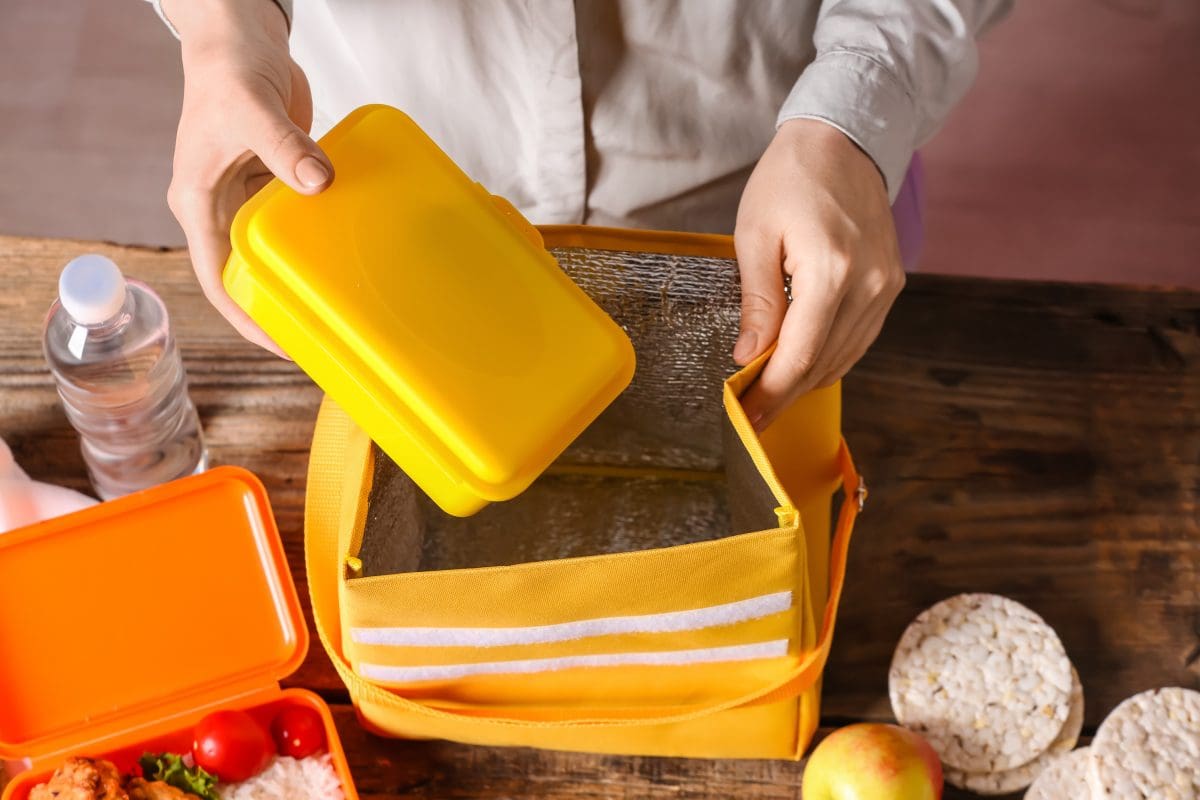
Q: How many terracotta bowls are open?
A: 0